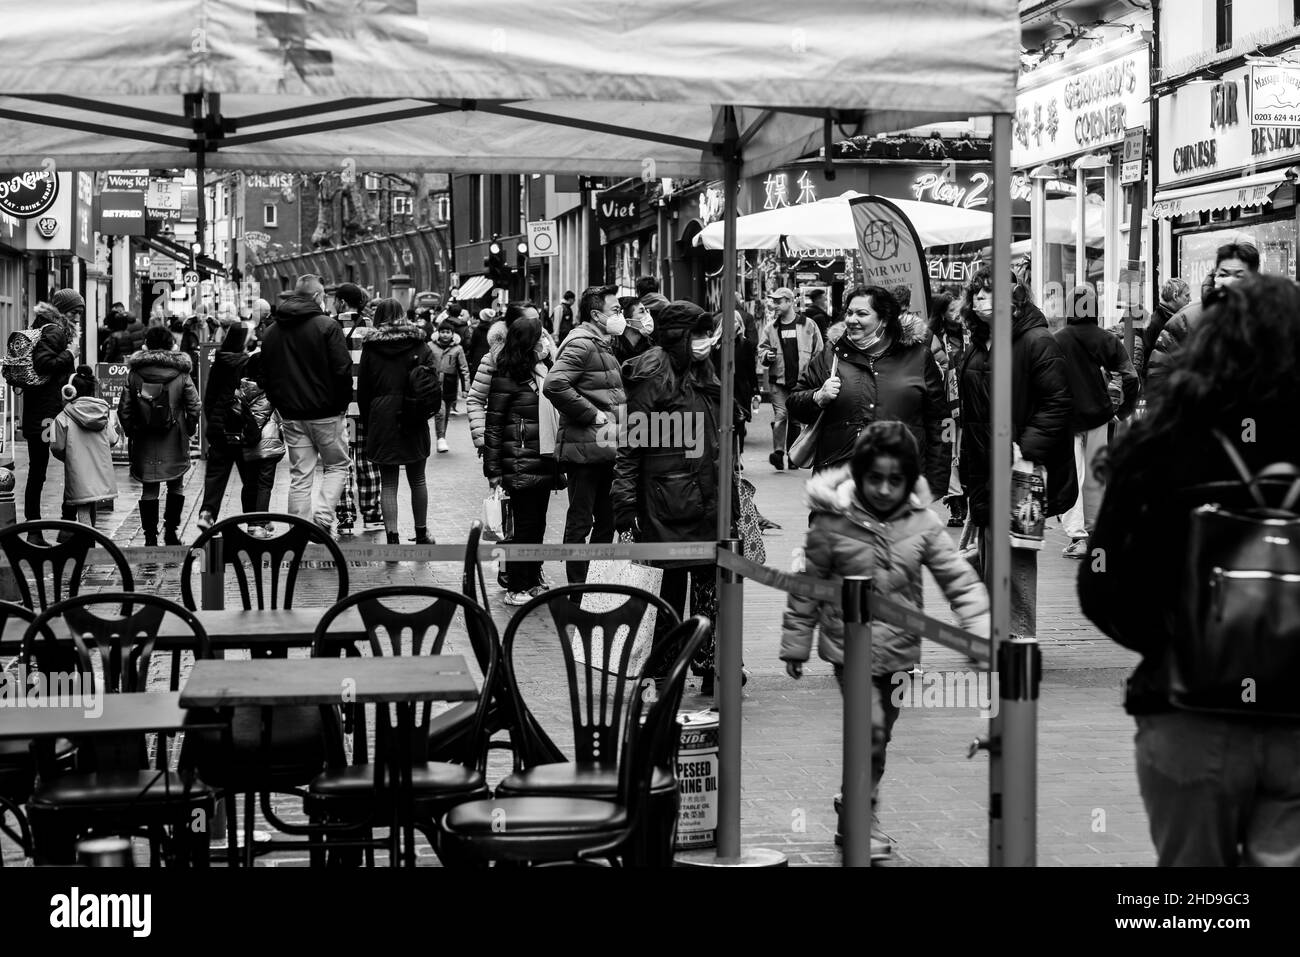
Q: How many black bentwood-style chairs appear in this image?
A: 8